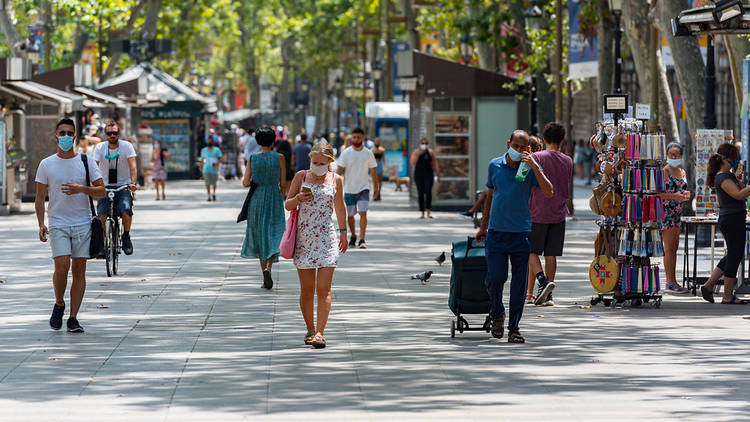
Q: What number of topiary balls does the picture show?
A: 0